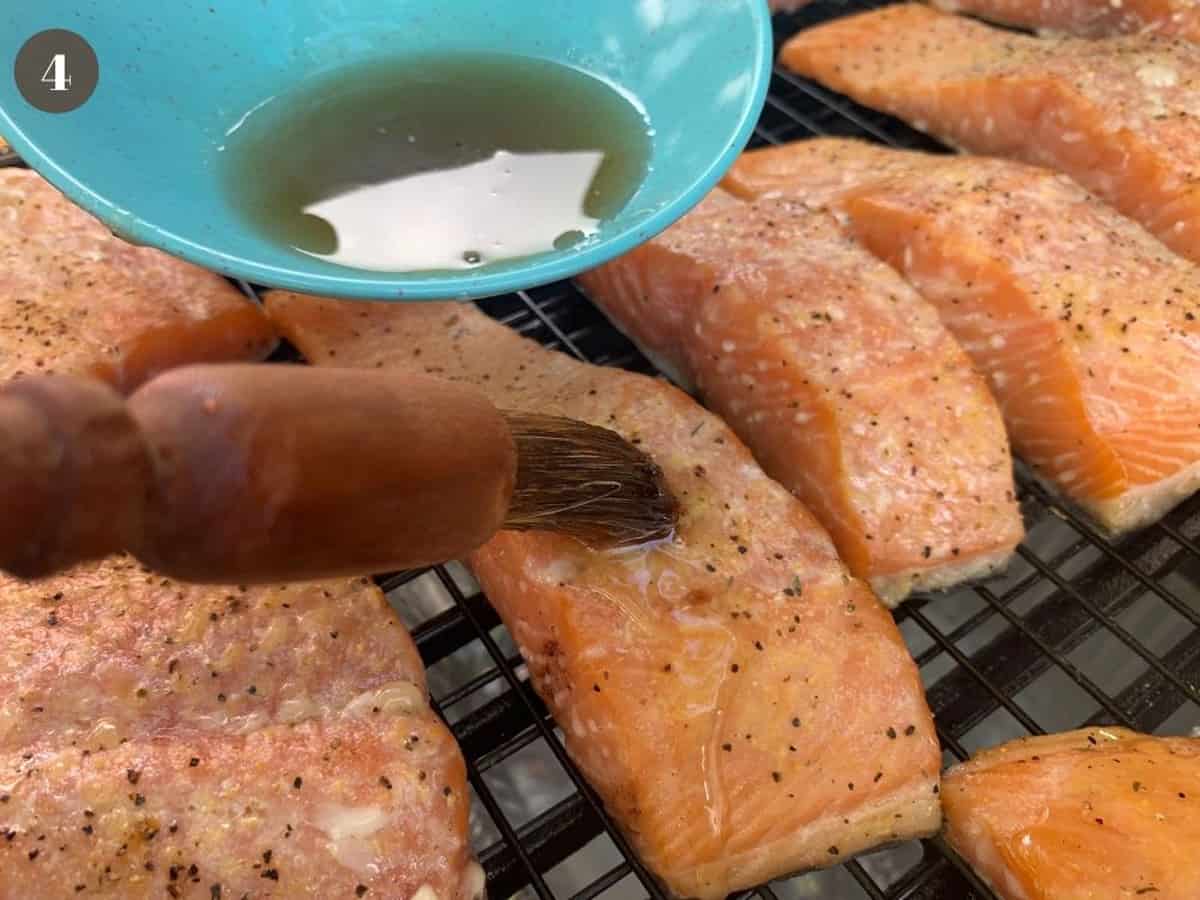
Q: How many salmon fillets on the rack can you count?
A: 8